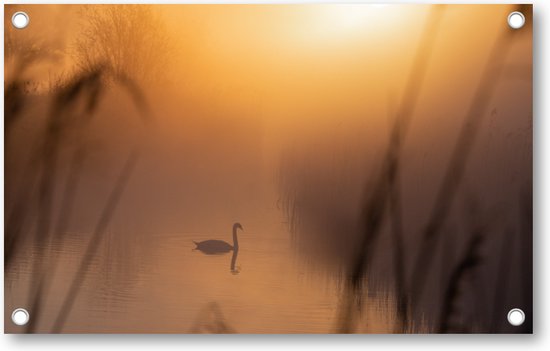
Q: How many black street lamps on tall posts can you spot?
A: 0